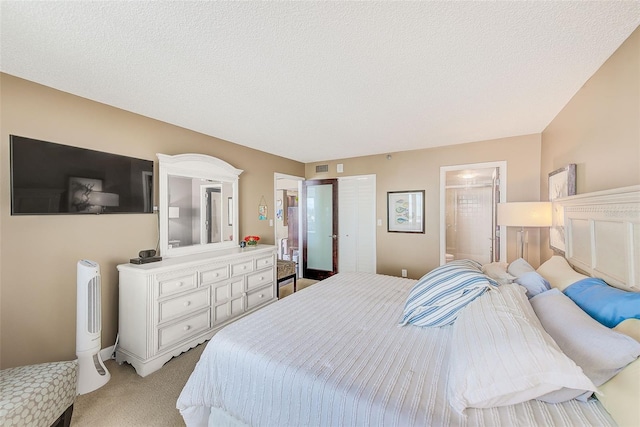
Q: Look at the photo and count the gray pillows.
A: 2